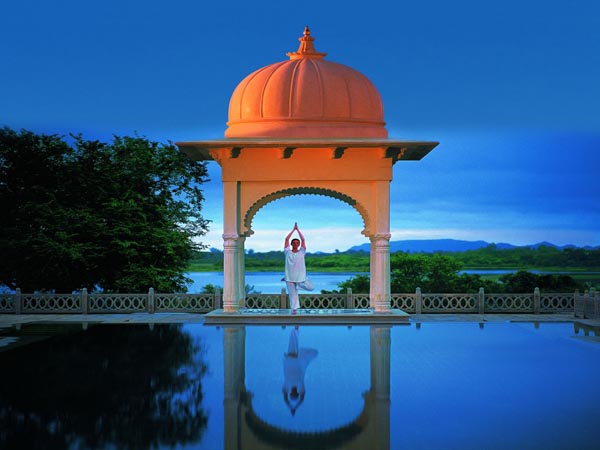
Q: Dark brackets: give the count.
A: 4